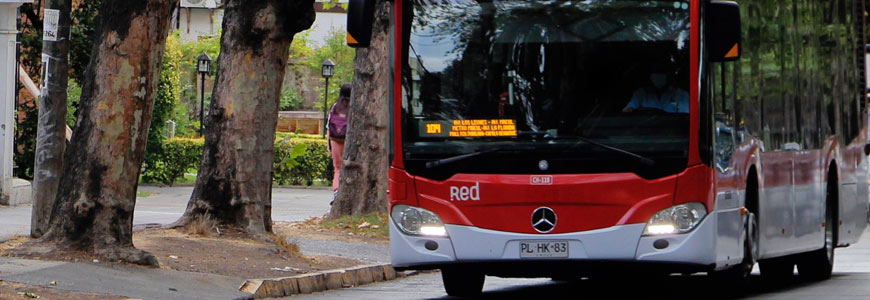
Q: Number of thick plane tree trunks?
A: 3